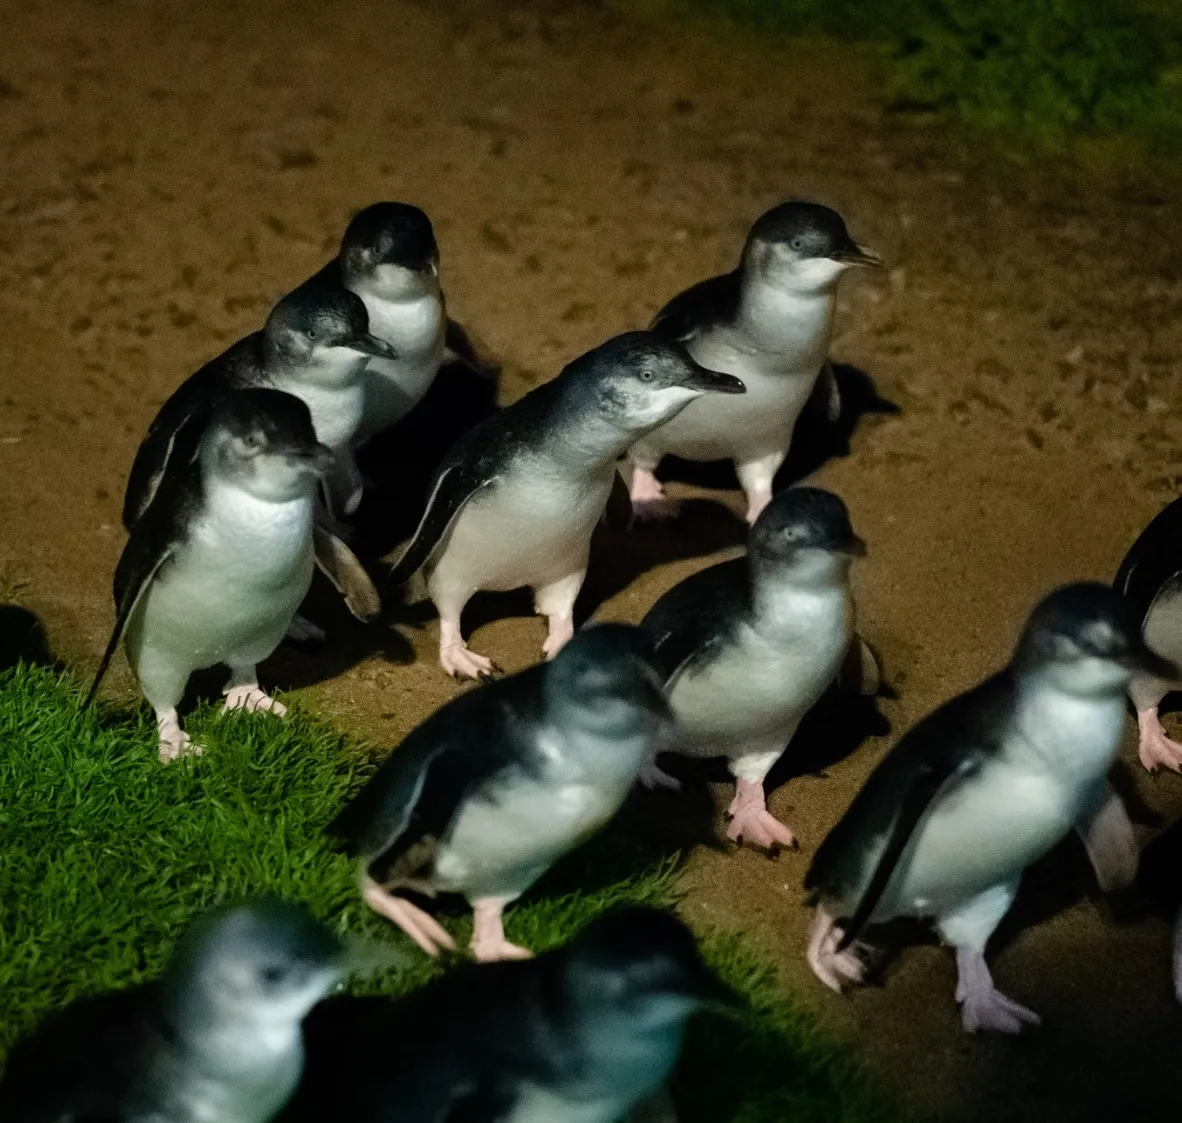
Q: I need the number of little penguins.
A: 11